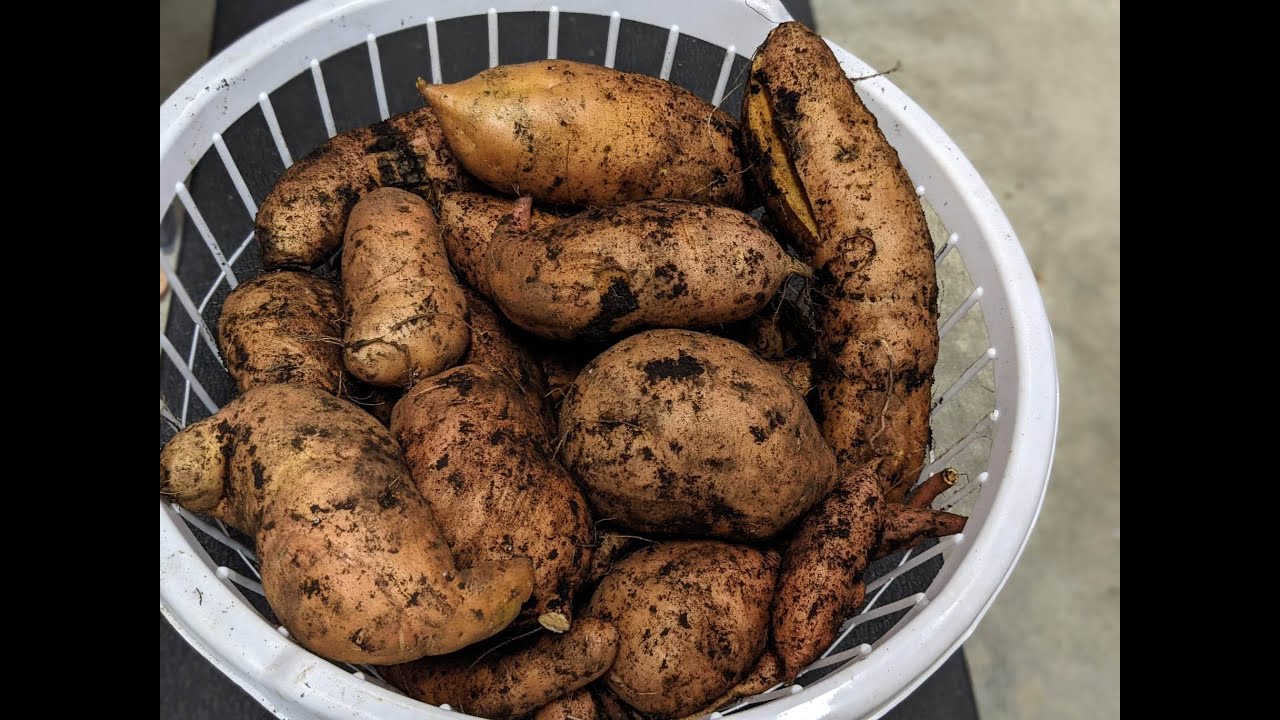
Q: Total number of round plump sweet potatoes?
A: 2